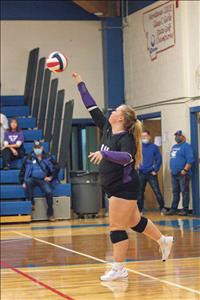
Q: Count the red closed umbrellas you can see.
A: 0